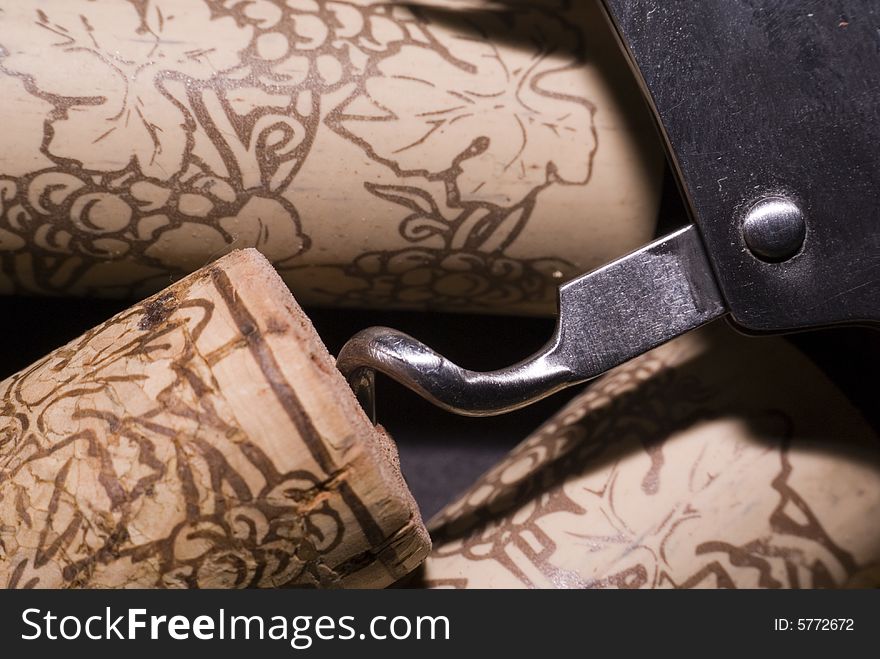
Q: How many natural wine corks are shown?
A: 1